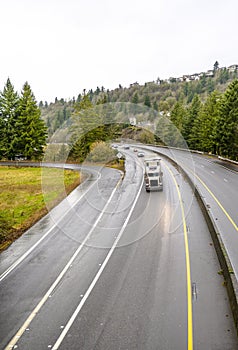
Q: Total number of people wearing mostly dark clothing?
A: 0